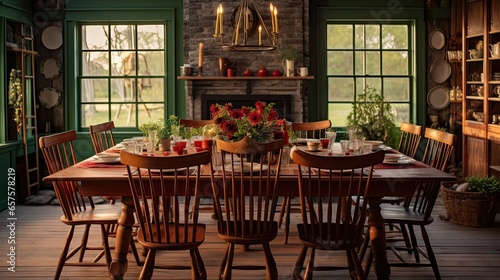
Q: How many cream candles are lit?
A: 5